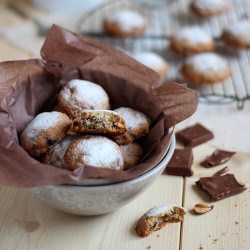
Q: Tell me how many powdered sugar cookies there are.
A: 14